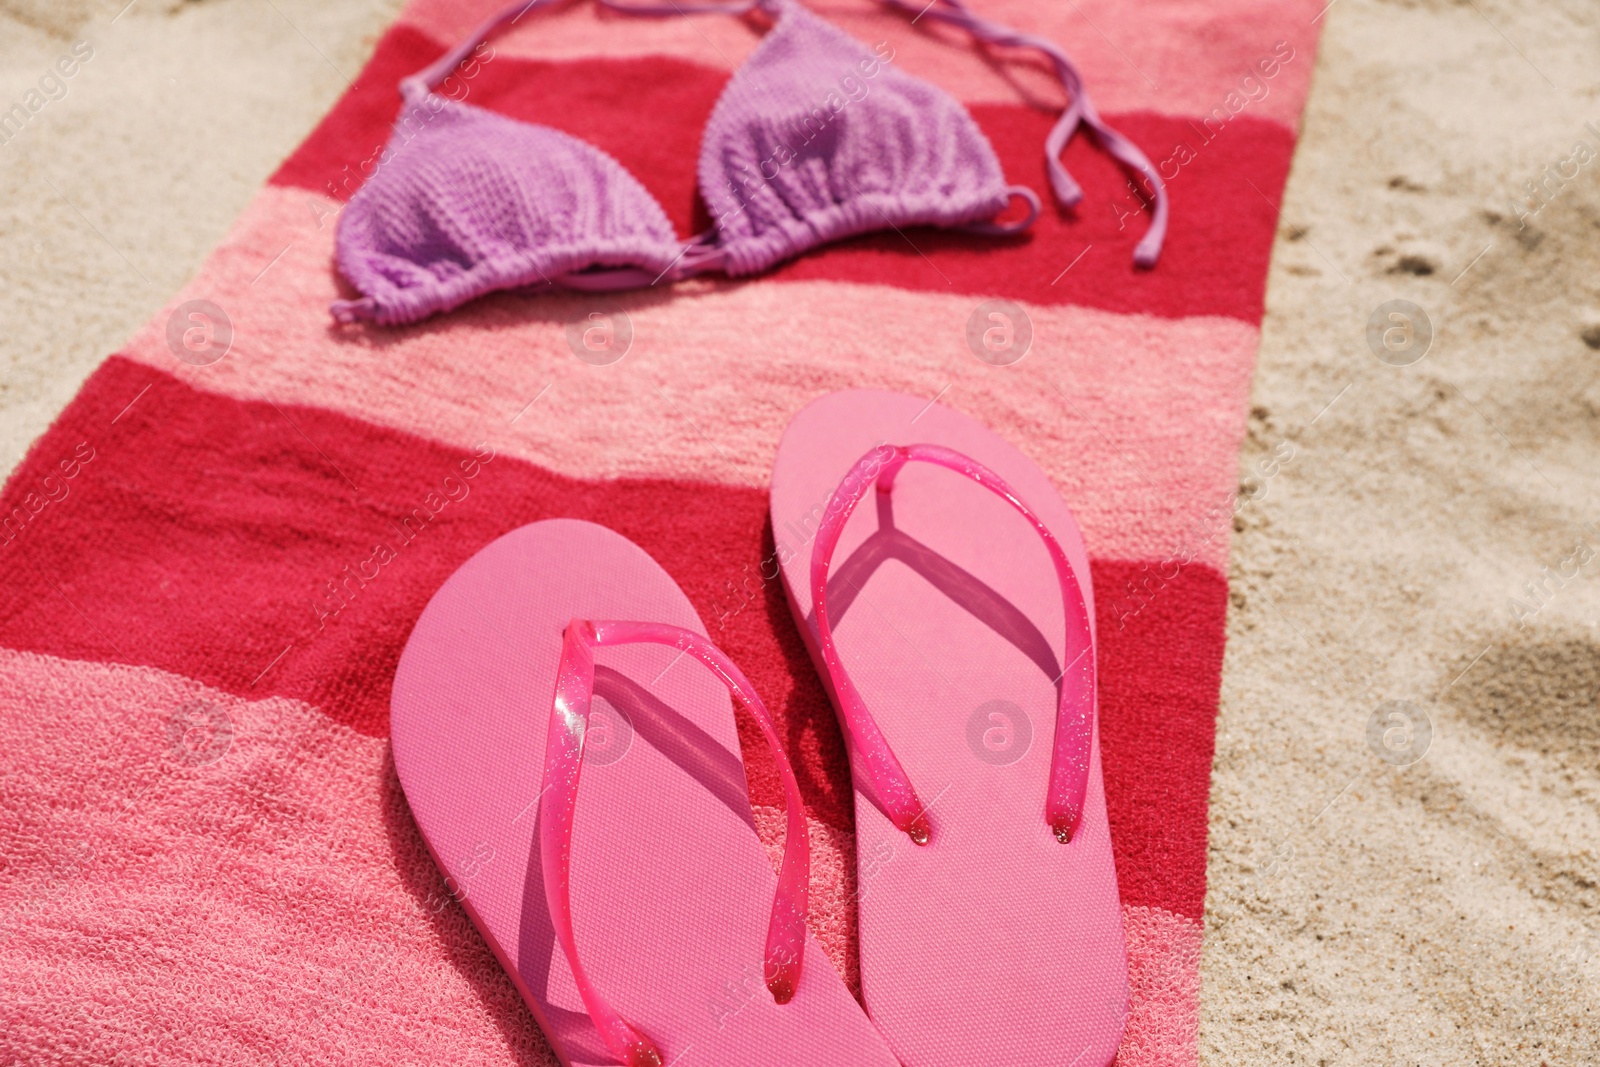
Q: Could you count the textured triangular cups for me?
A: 2